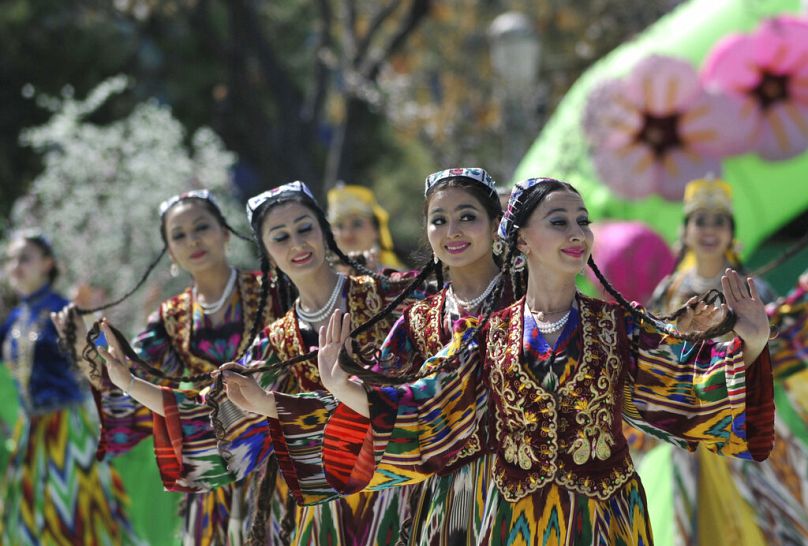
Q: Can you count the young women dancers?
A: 7